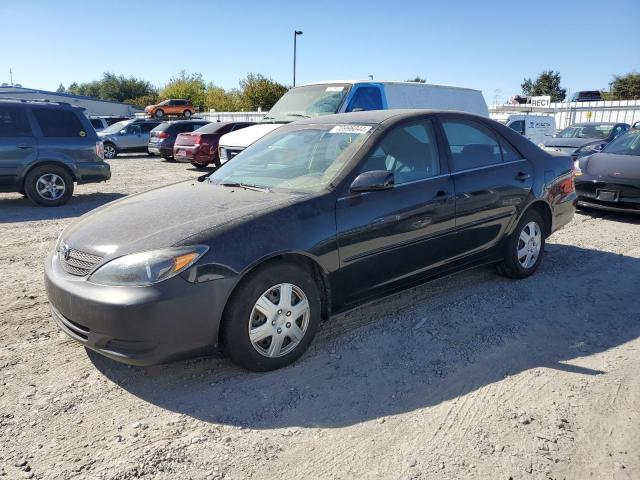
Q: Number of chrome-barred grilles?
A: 1